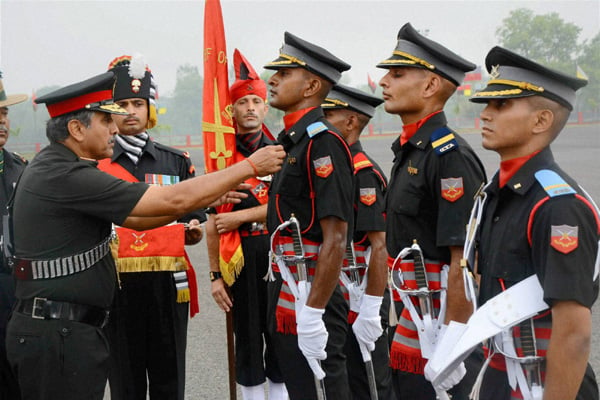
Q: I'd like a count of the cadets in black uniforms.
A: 4